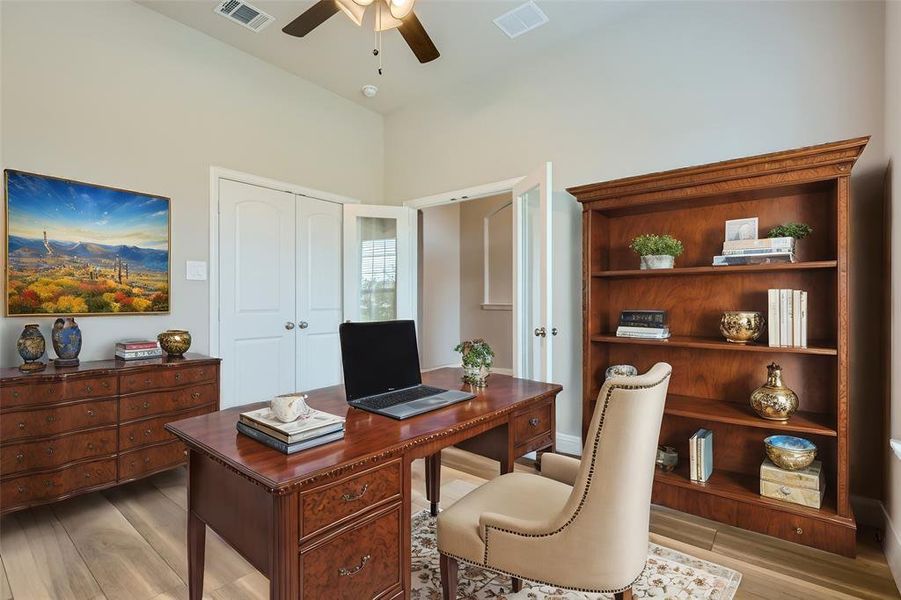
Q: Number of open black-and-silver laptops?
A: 1